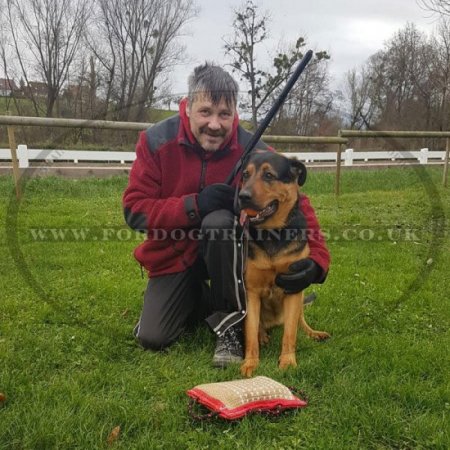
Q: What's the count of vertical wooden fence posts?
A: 3